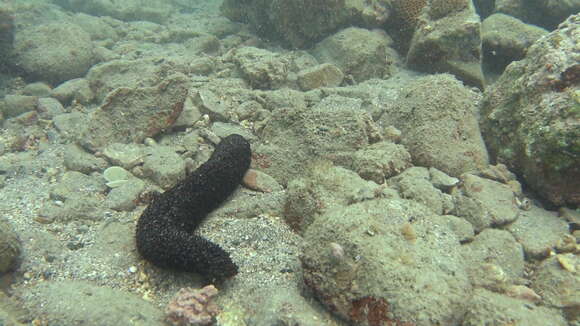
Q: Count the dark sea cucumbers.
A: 1